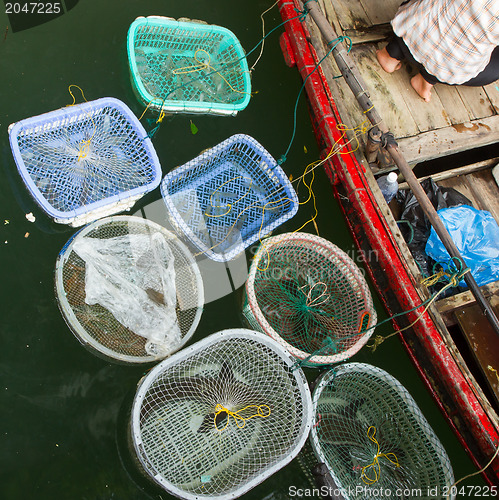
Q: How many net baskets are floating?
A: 7